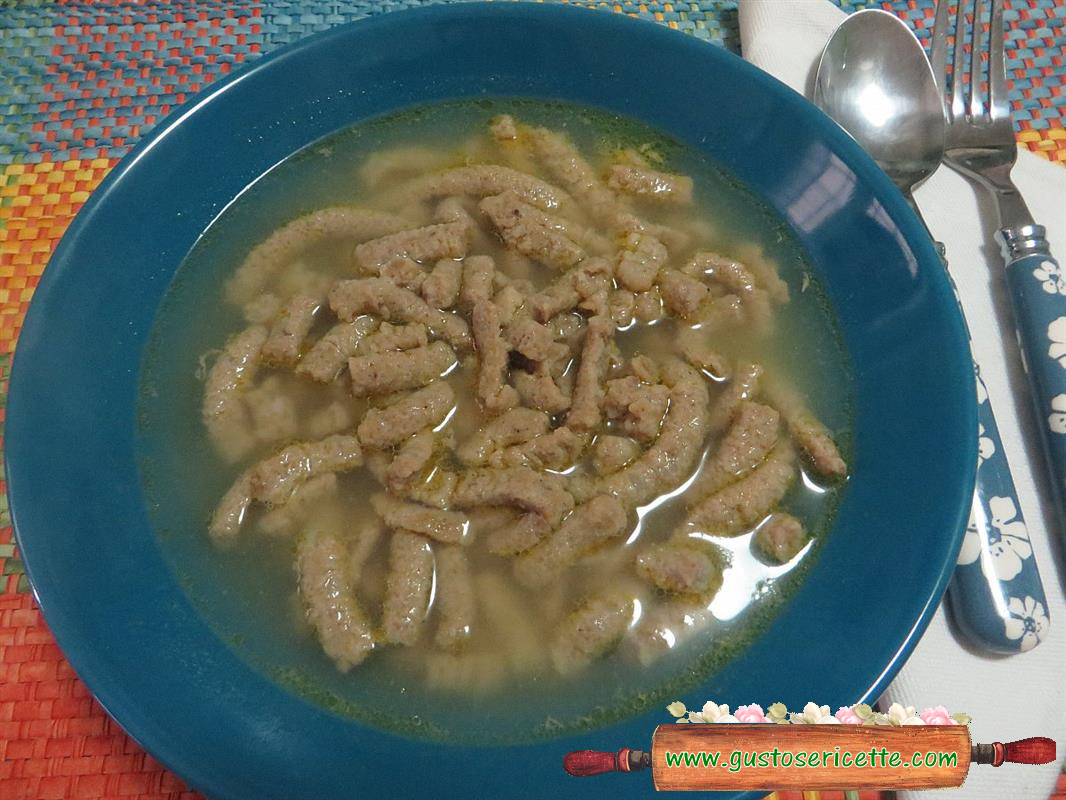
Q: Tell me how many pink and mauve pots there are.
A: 0